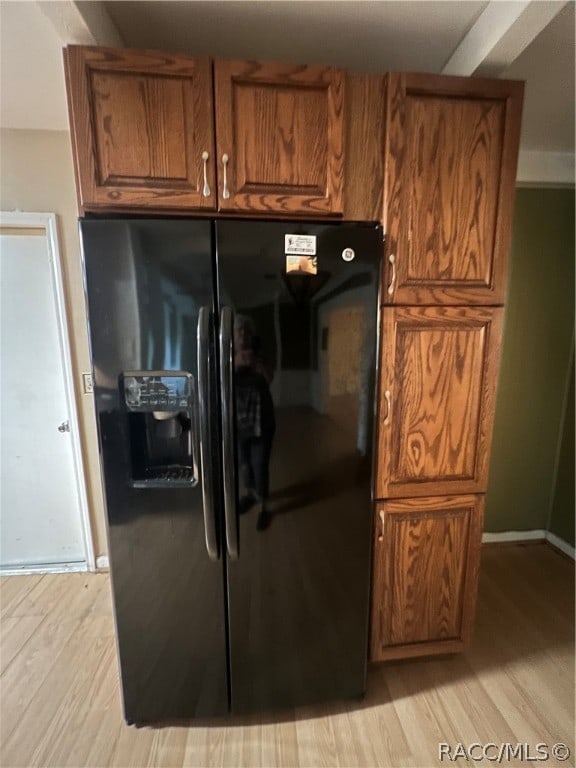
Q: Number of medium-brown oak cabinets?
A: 5